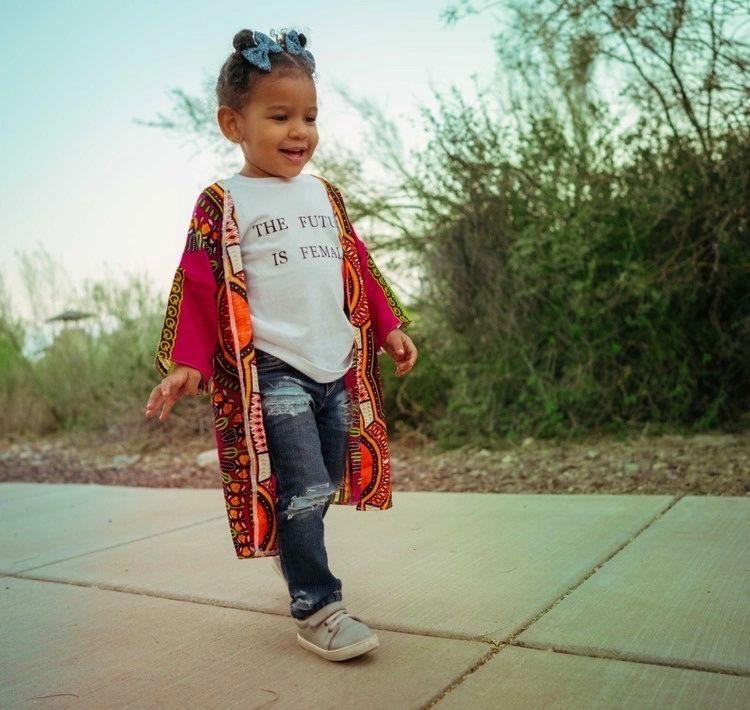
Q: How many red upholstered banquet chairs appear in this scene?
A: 0